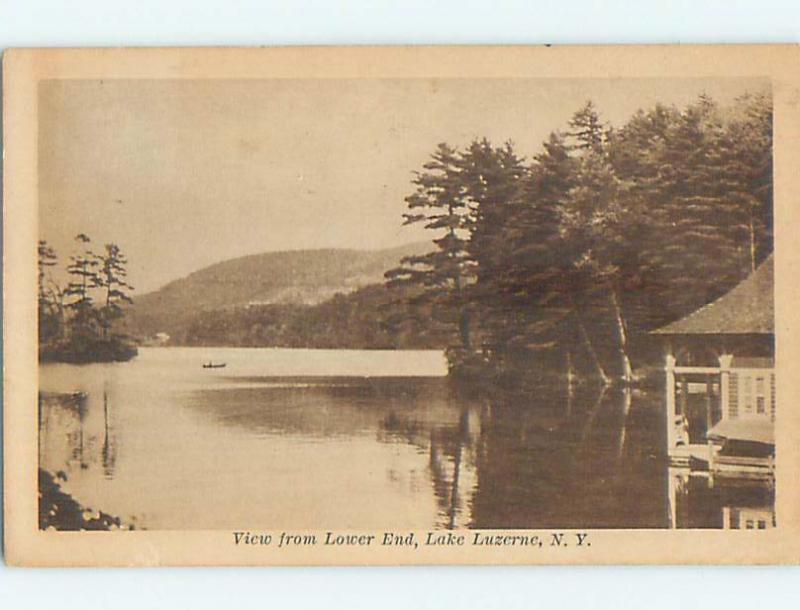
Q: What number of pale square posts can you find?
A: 2